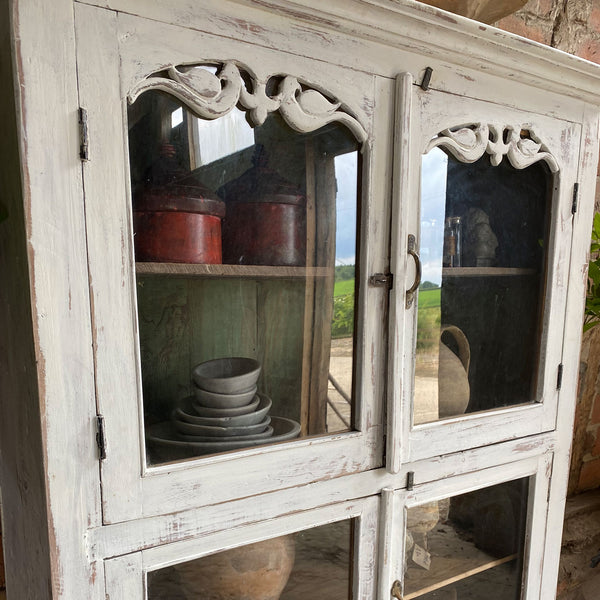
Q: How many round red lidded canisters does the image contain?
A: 2